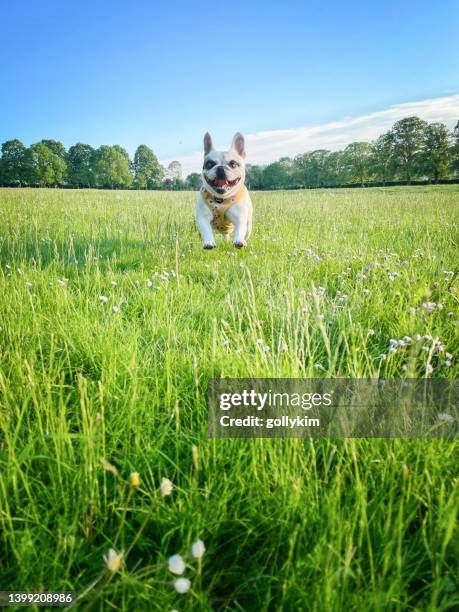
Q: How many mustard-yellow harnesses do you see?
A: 1